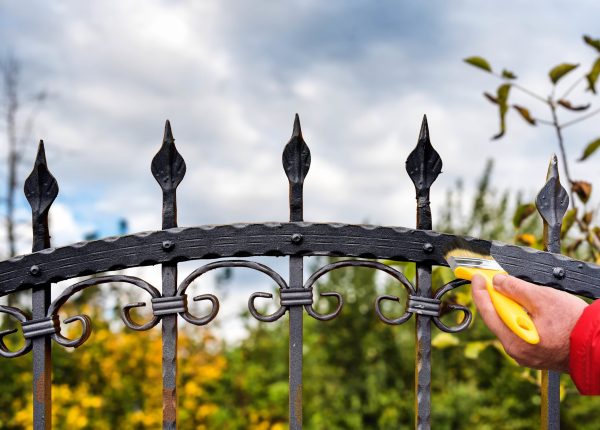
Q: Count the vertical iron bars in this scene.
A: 5